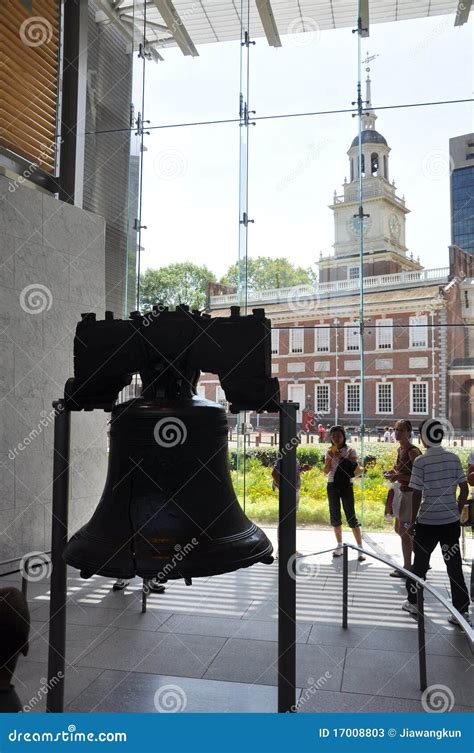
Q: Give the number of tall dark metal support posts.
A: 2